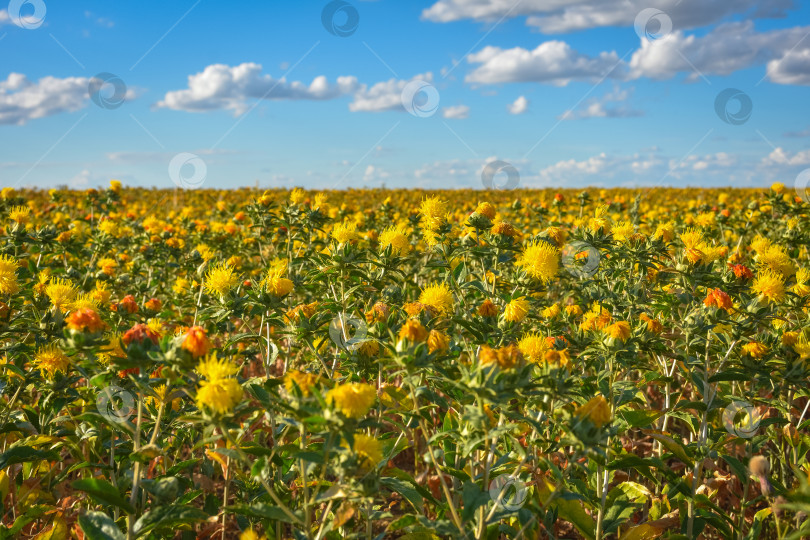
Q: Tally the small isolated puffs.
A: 2